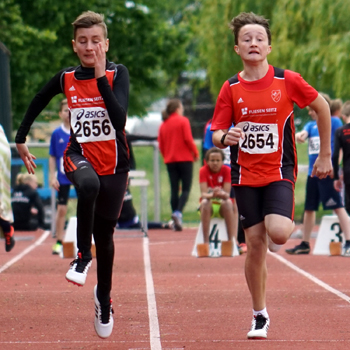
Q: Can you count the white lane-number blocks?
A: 3